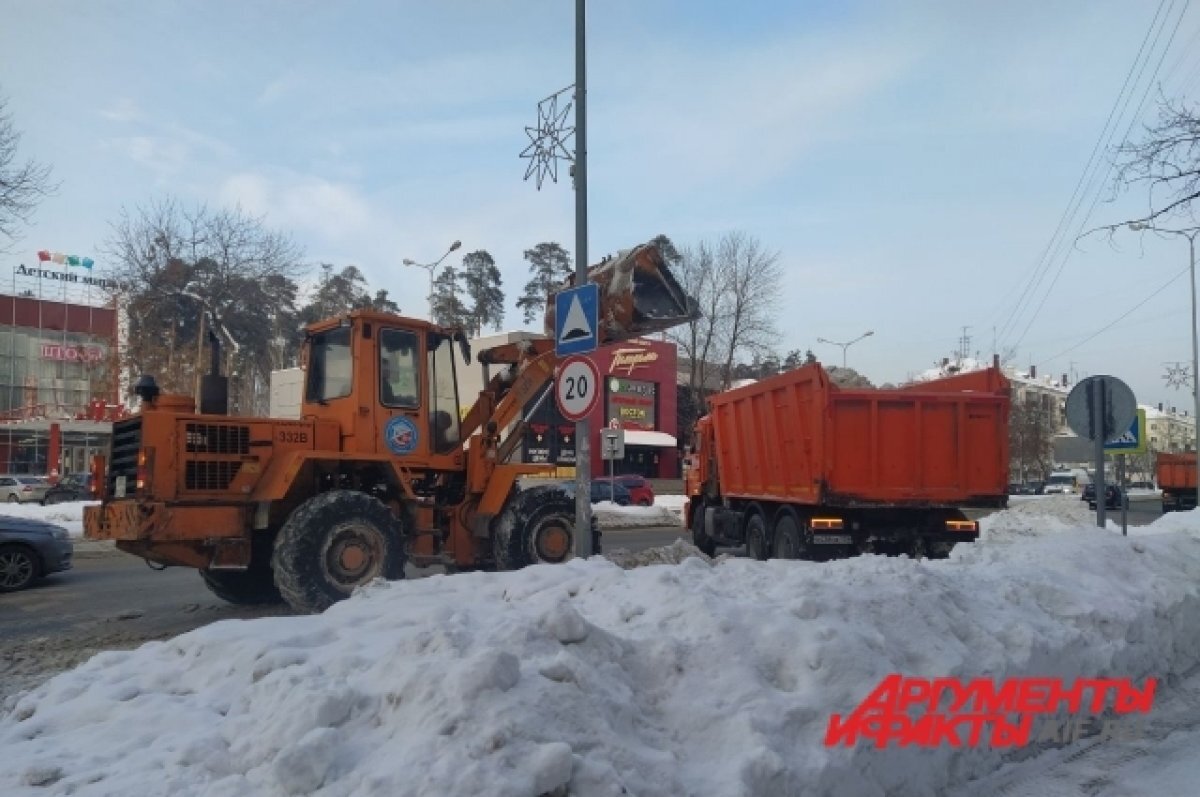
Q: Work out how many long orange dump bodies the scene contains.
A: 2